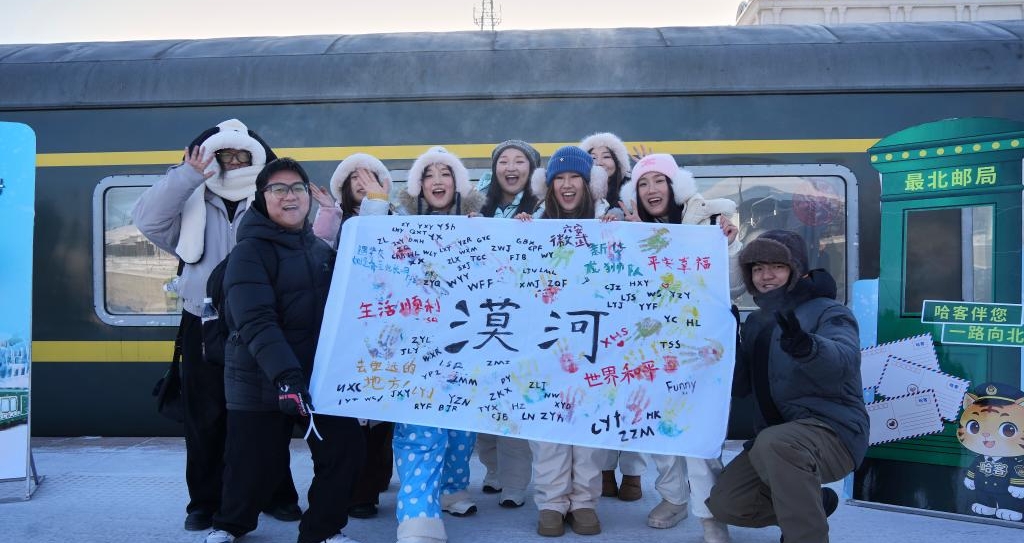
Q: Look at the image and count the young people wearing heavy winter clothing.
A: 9